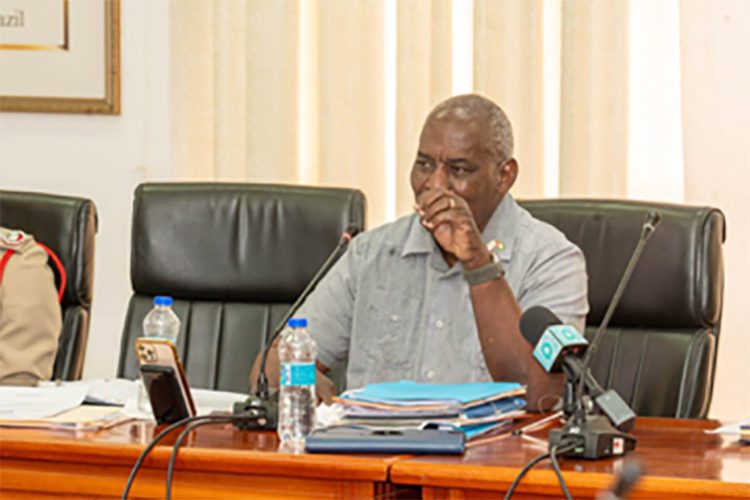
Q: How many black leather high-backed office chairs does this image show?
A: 3